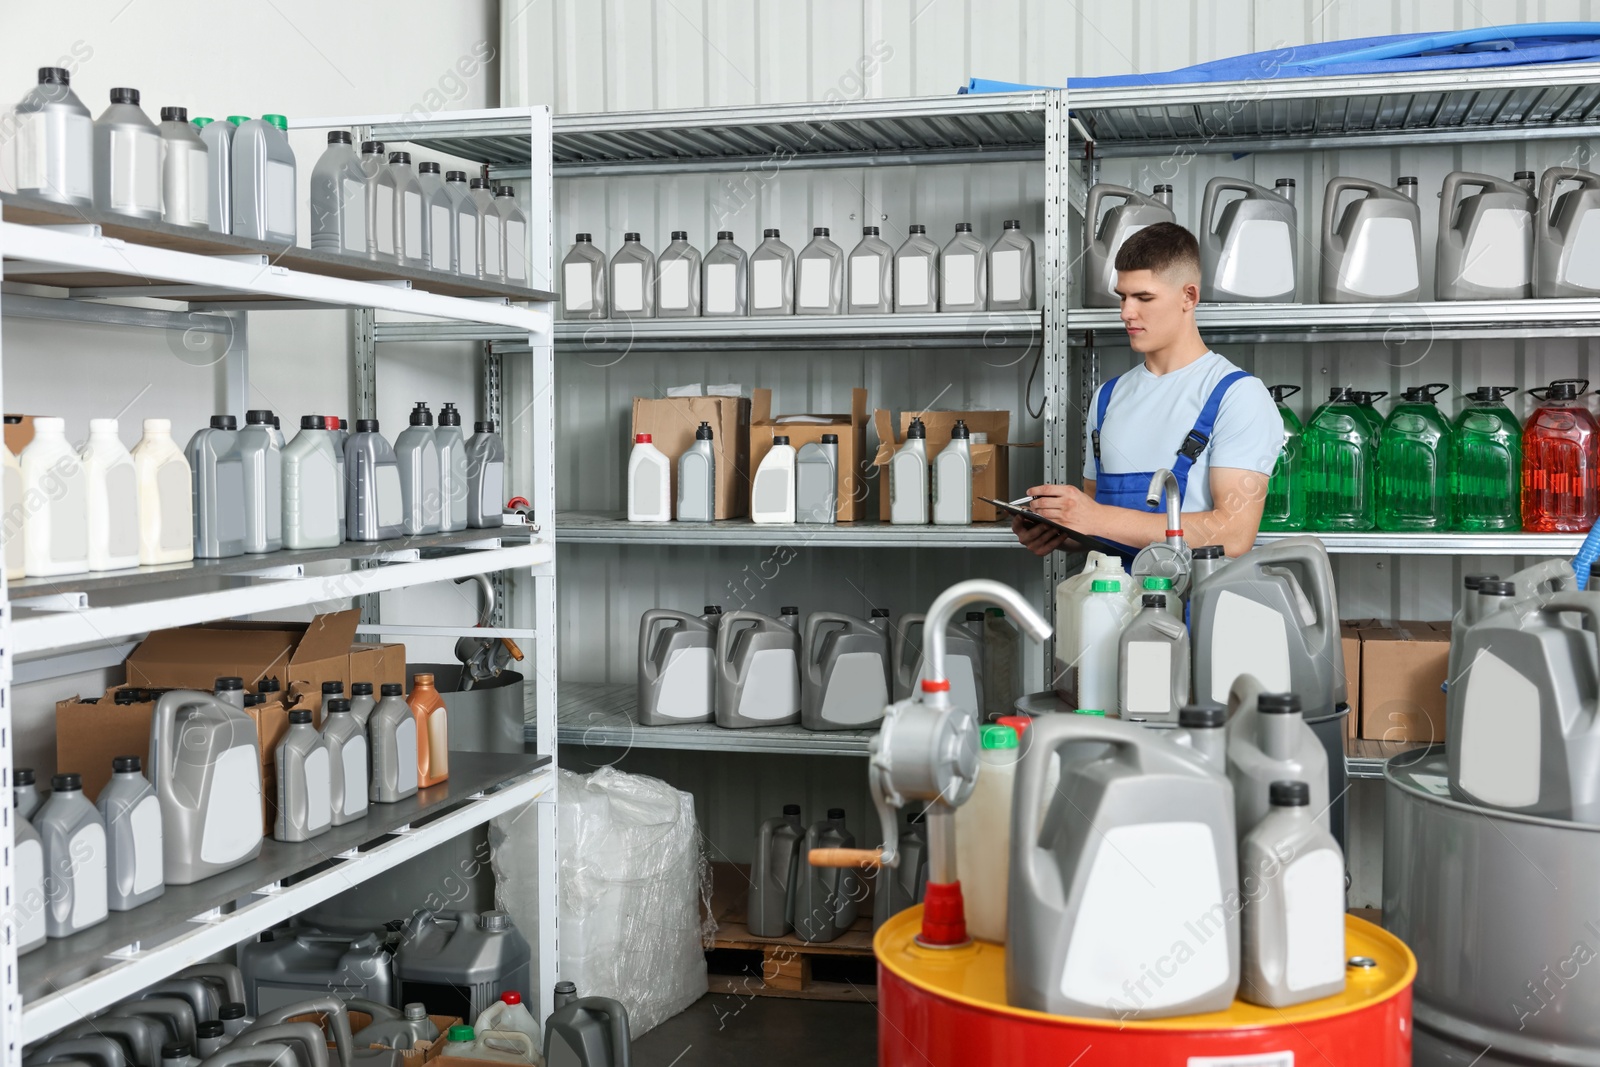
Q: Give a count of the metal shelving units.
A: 3